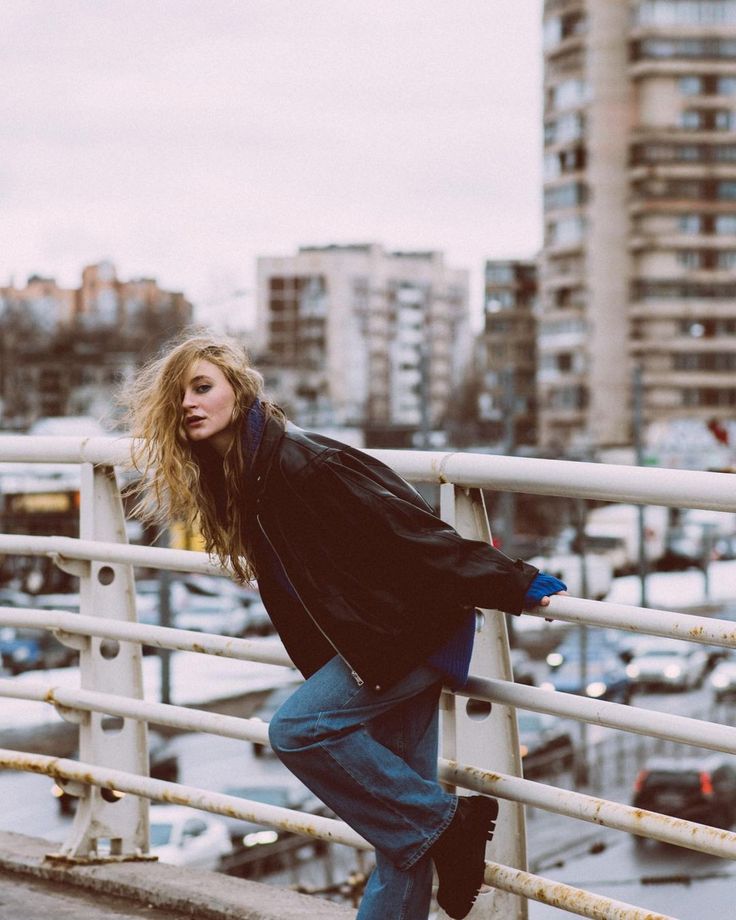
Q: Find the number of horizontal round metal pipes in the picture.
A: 5